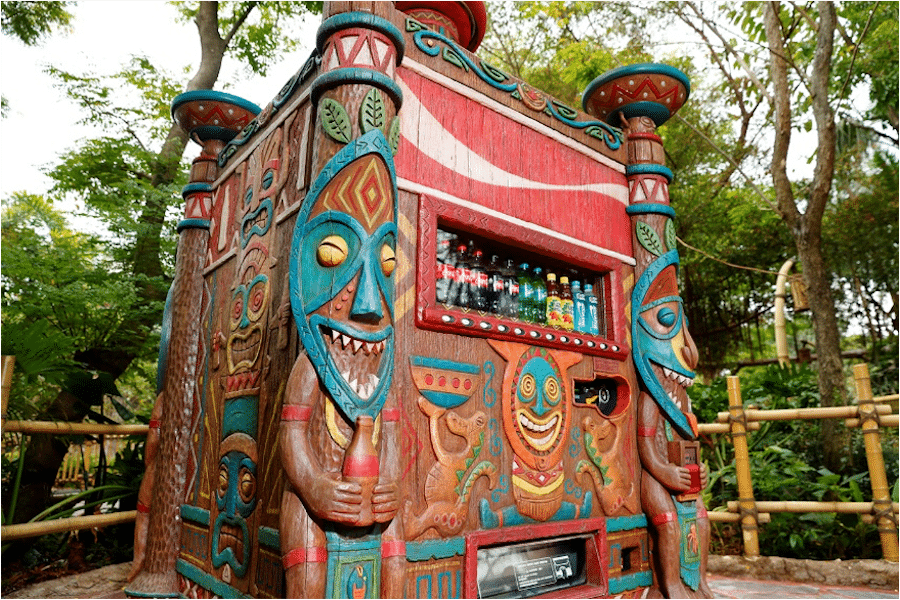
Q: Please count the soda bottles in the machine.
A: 11